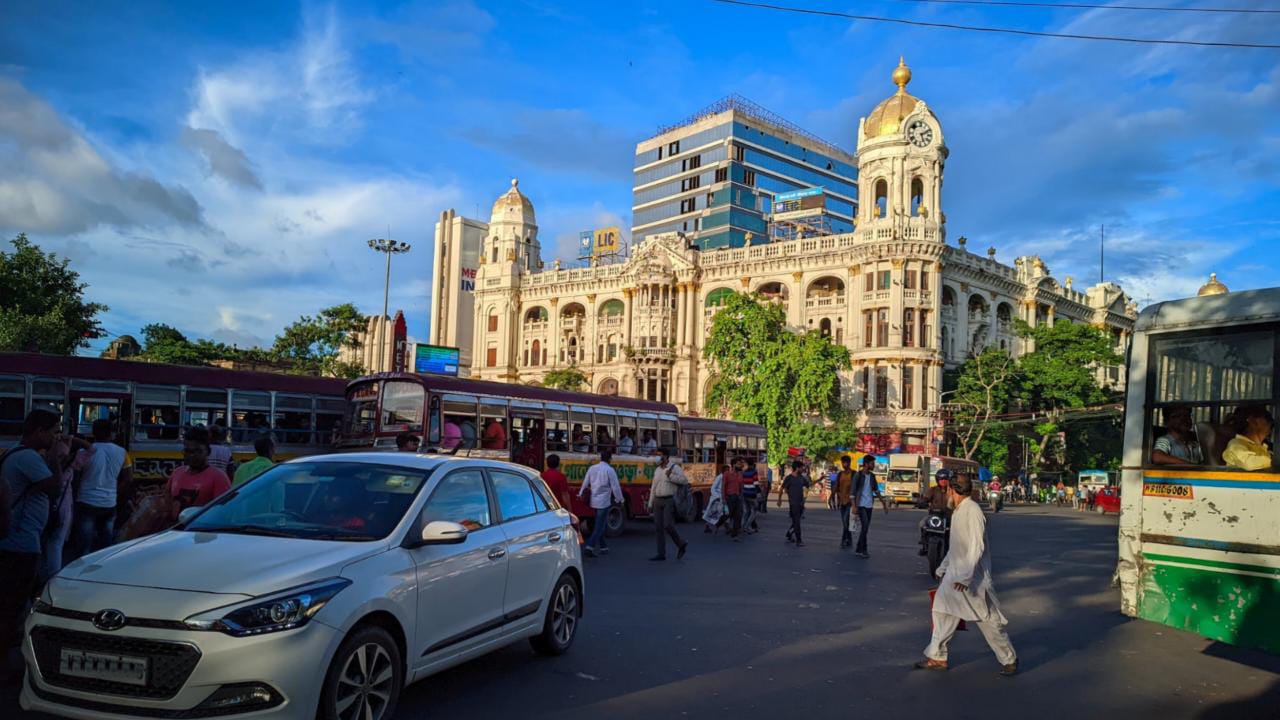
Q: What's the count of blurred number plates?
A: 1